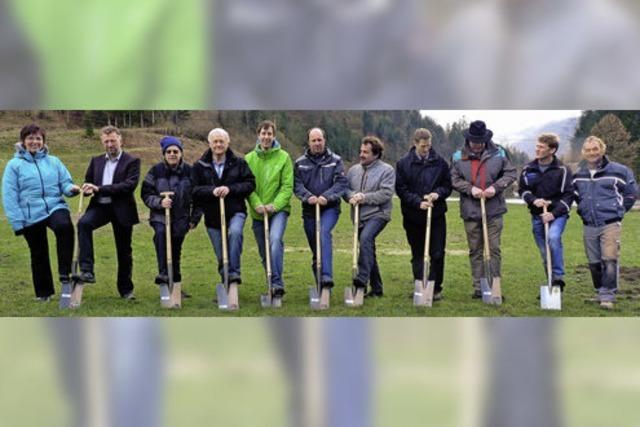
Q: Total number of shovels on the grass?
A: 9